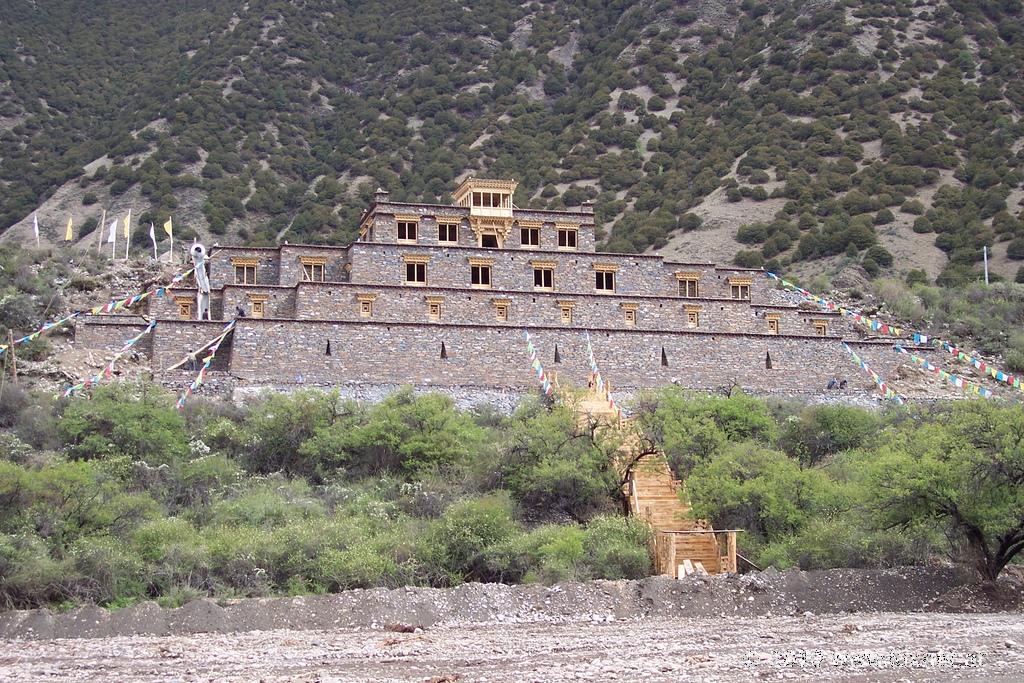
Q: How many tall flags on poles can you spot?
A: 6